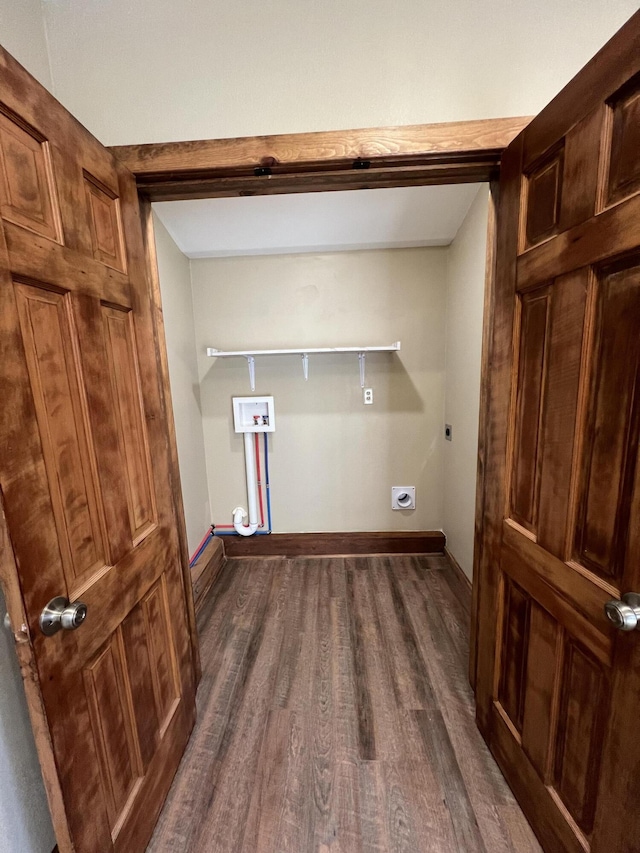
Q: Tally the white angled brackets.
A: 3